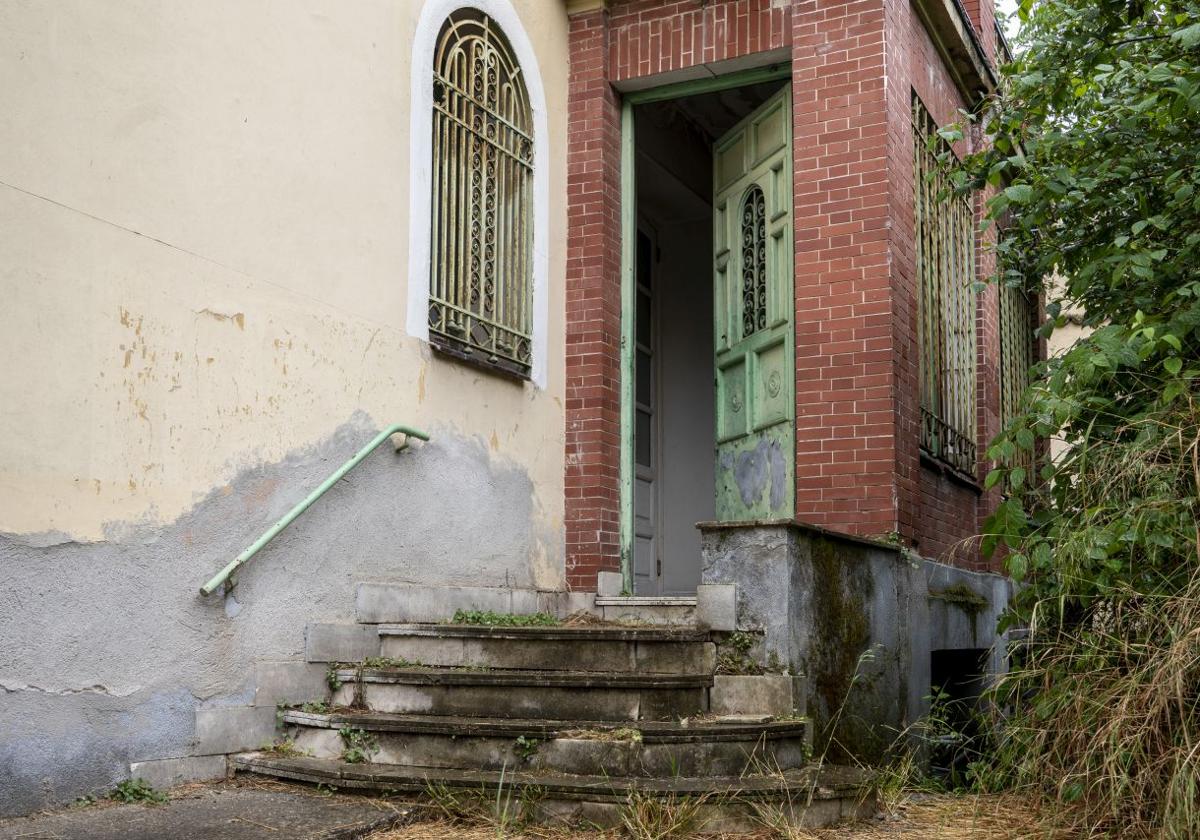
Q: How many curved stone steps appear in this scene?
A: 4